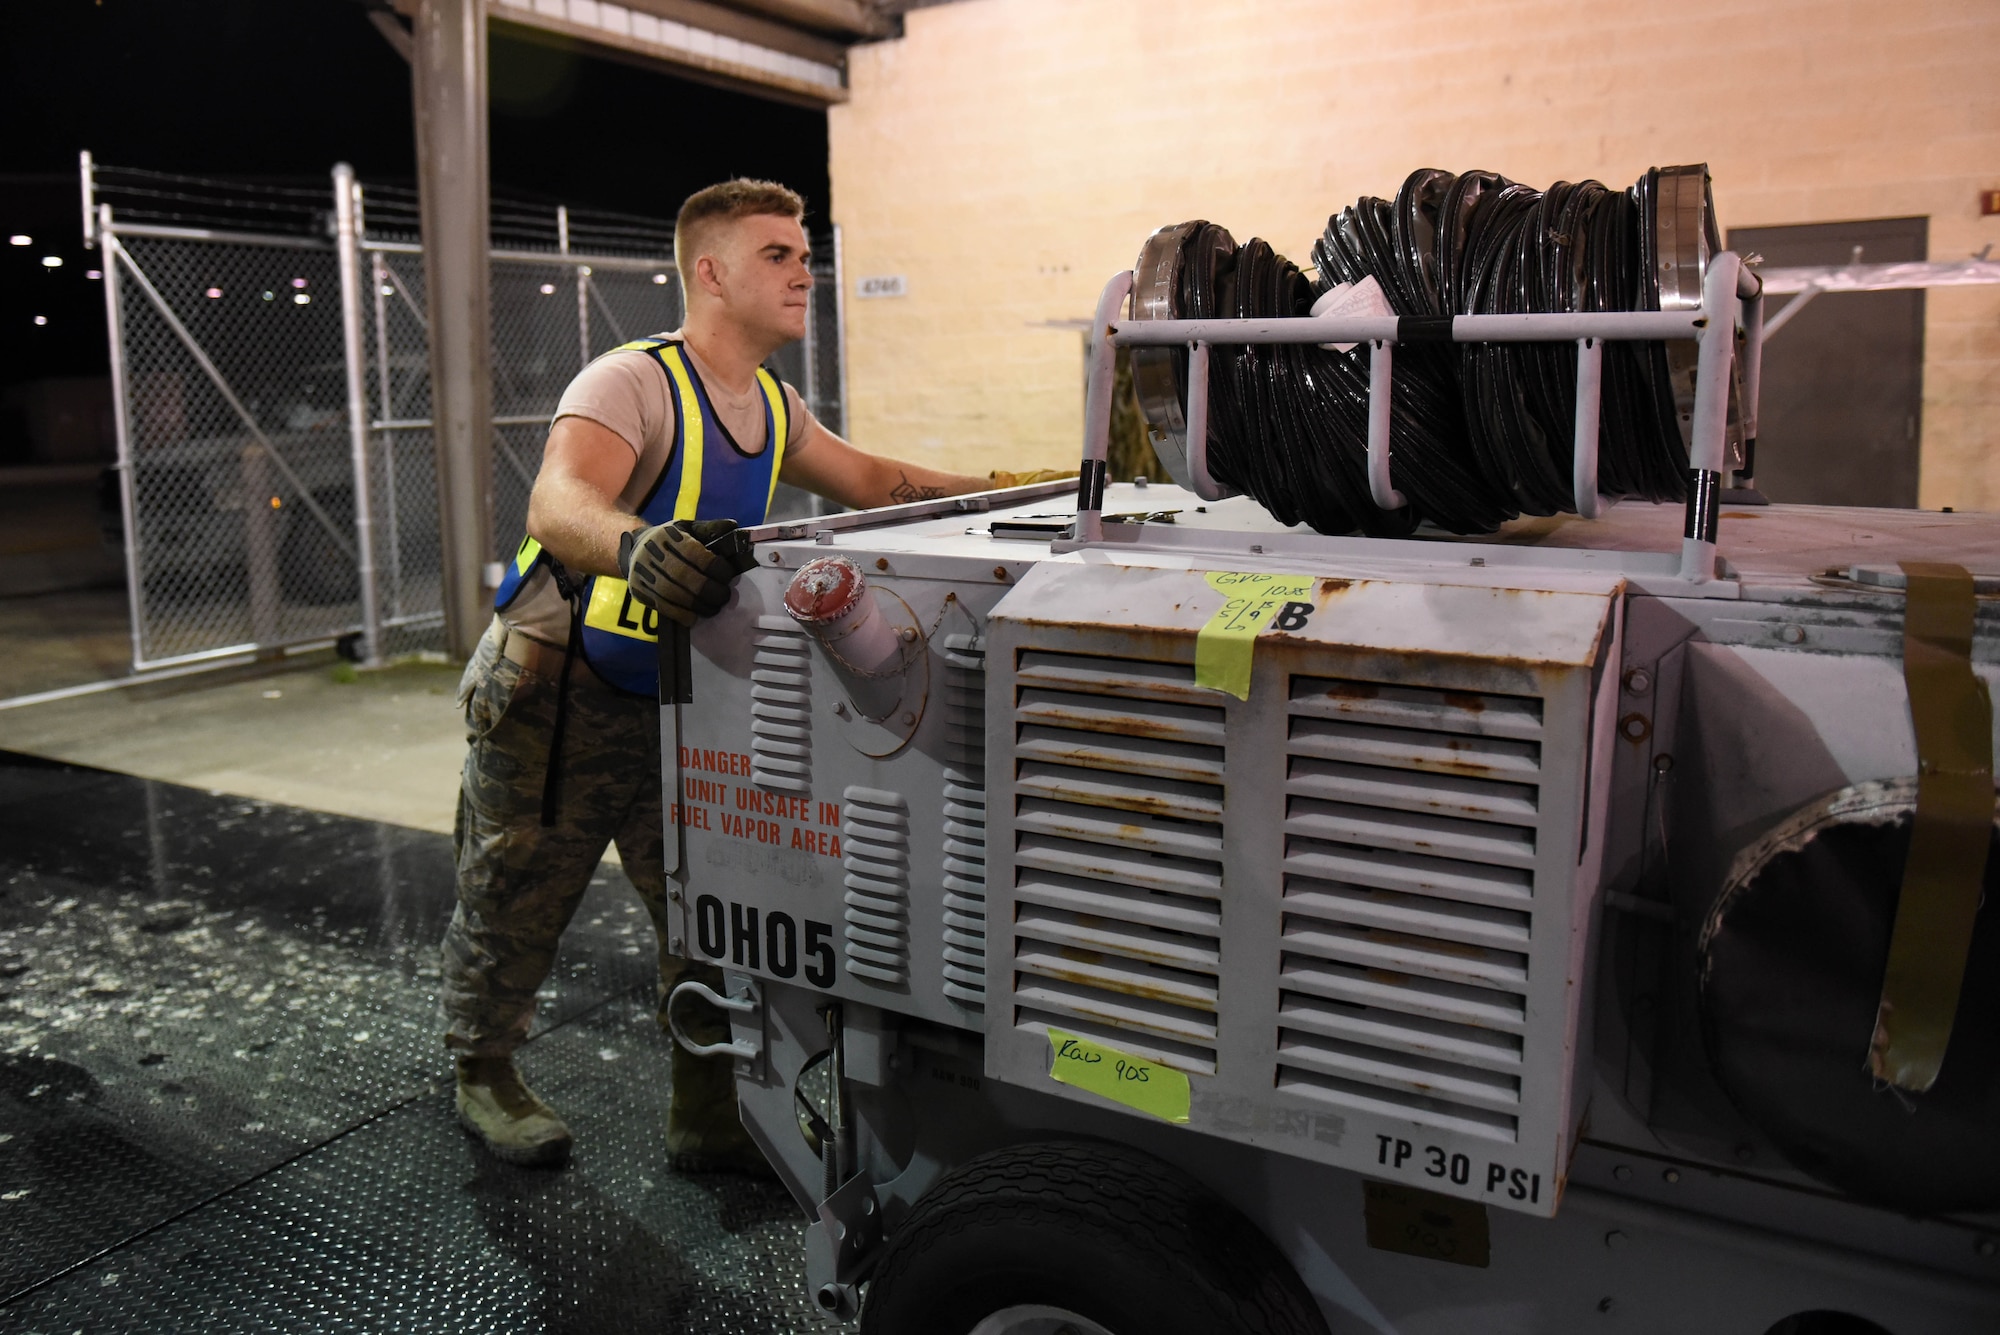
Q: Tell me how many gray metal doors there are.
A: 1